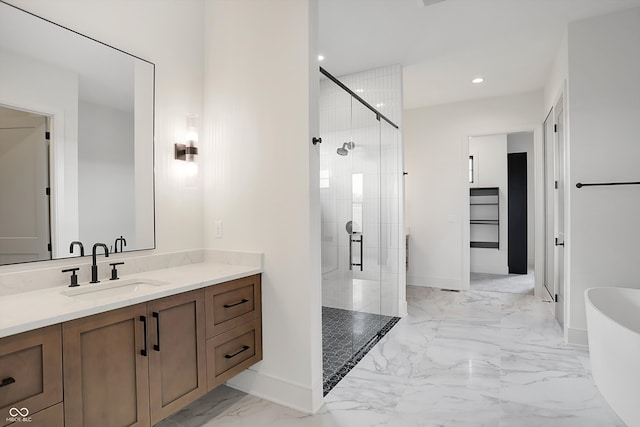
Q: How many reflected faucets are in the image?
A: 2